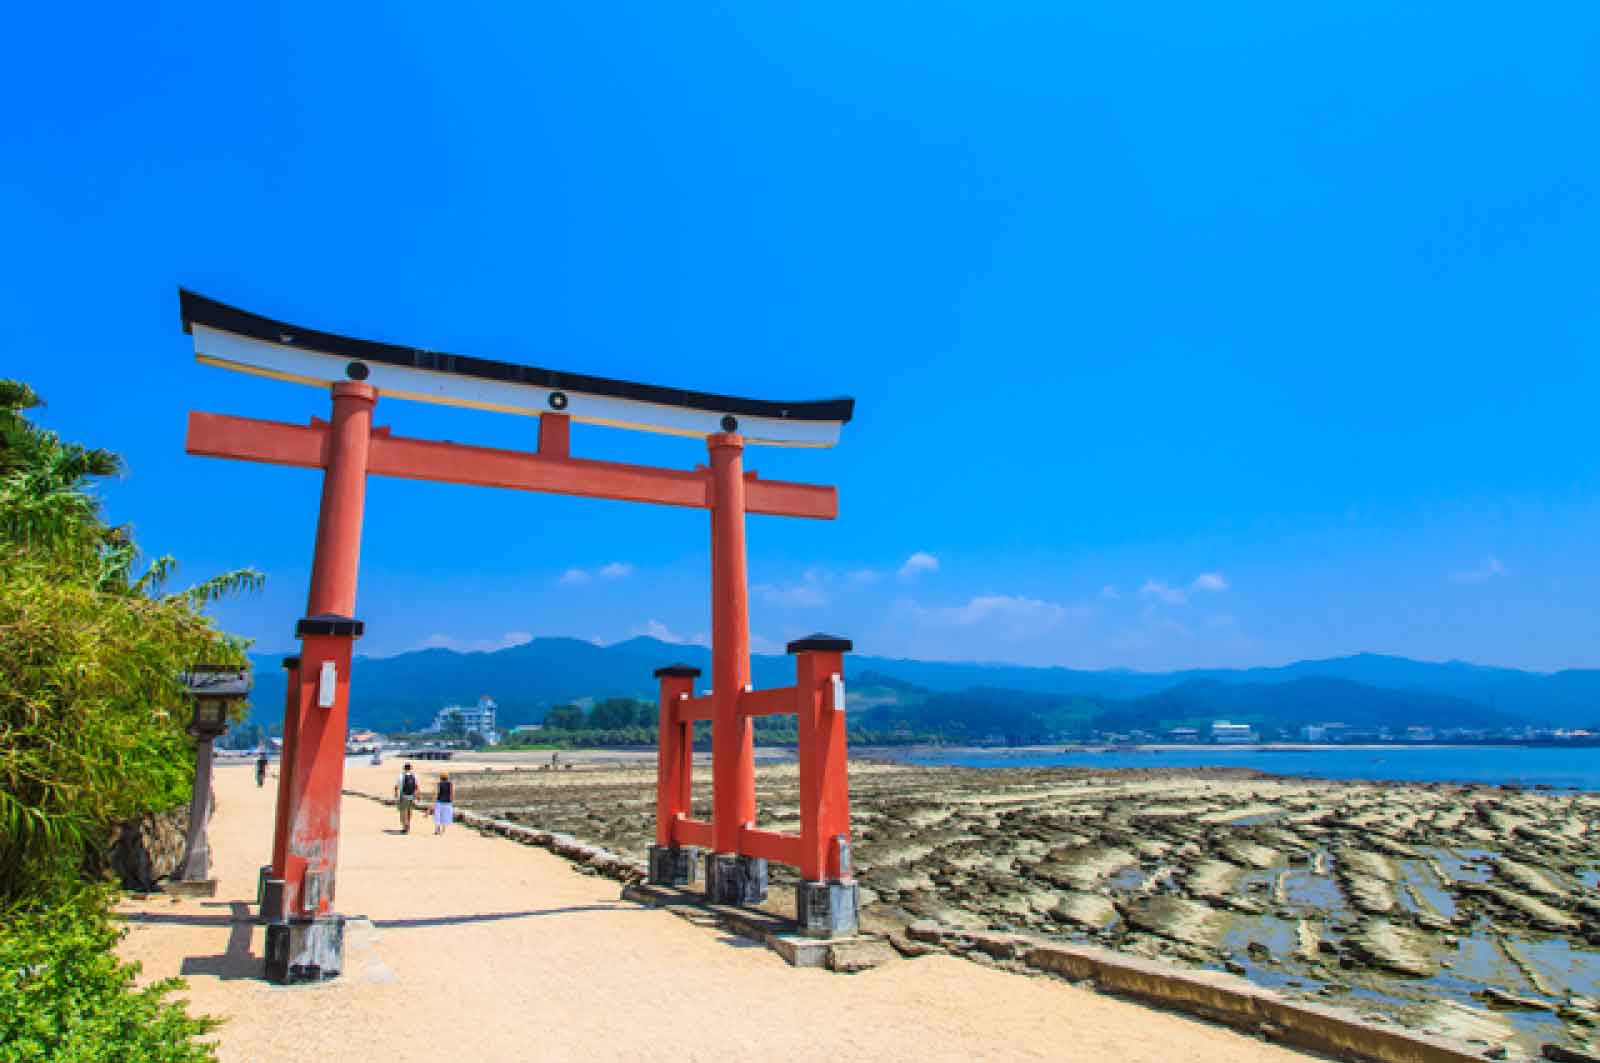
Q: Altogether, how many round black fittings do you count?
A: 3